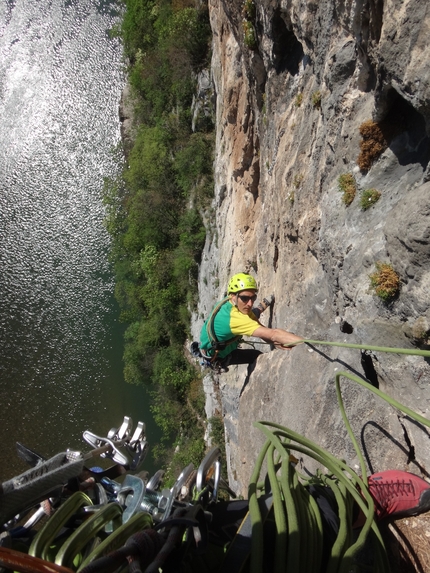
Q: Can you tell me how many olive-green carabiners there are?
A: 3